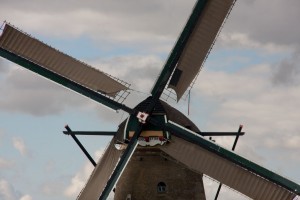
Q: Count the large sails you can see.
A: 4